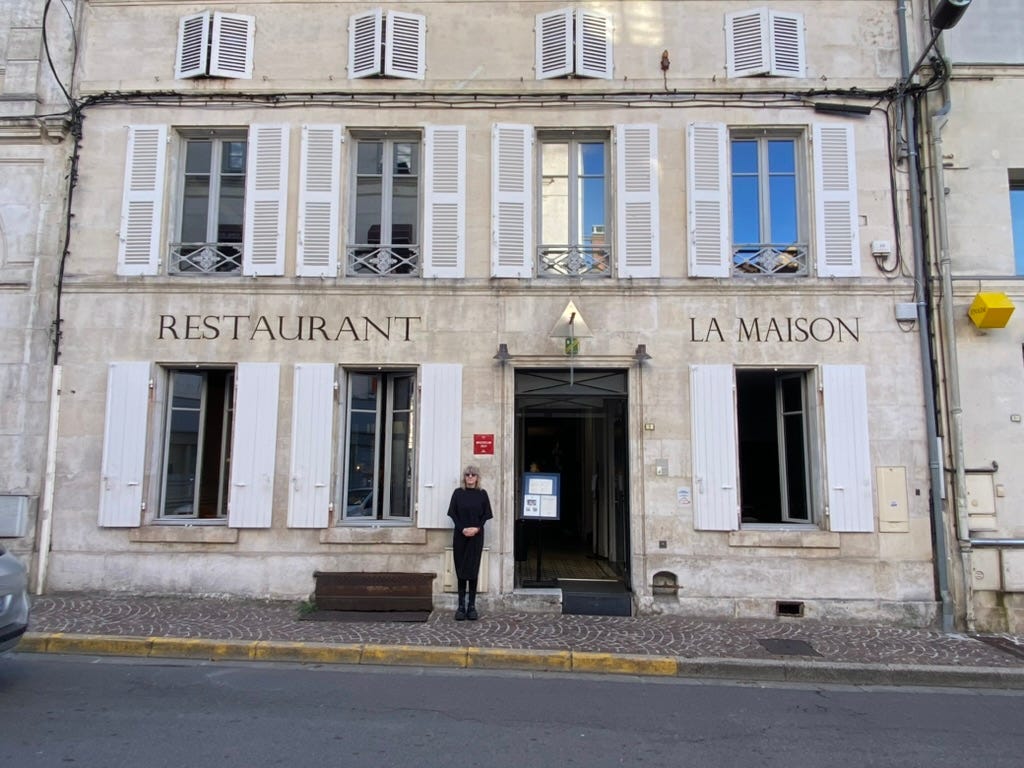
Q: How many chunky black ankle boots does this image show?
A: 2